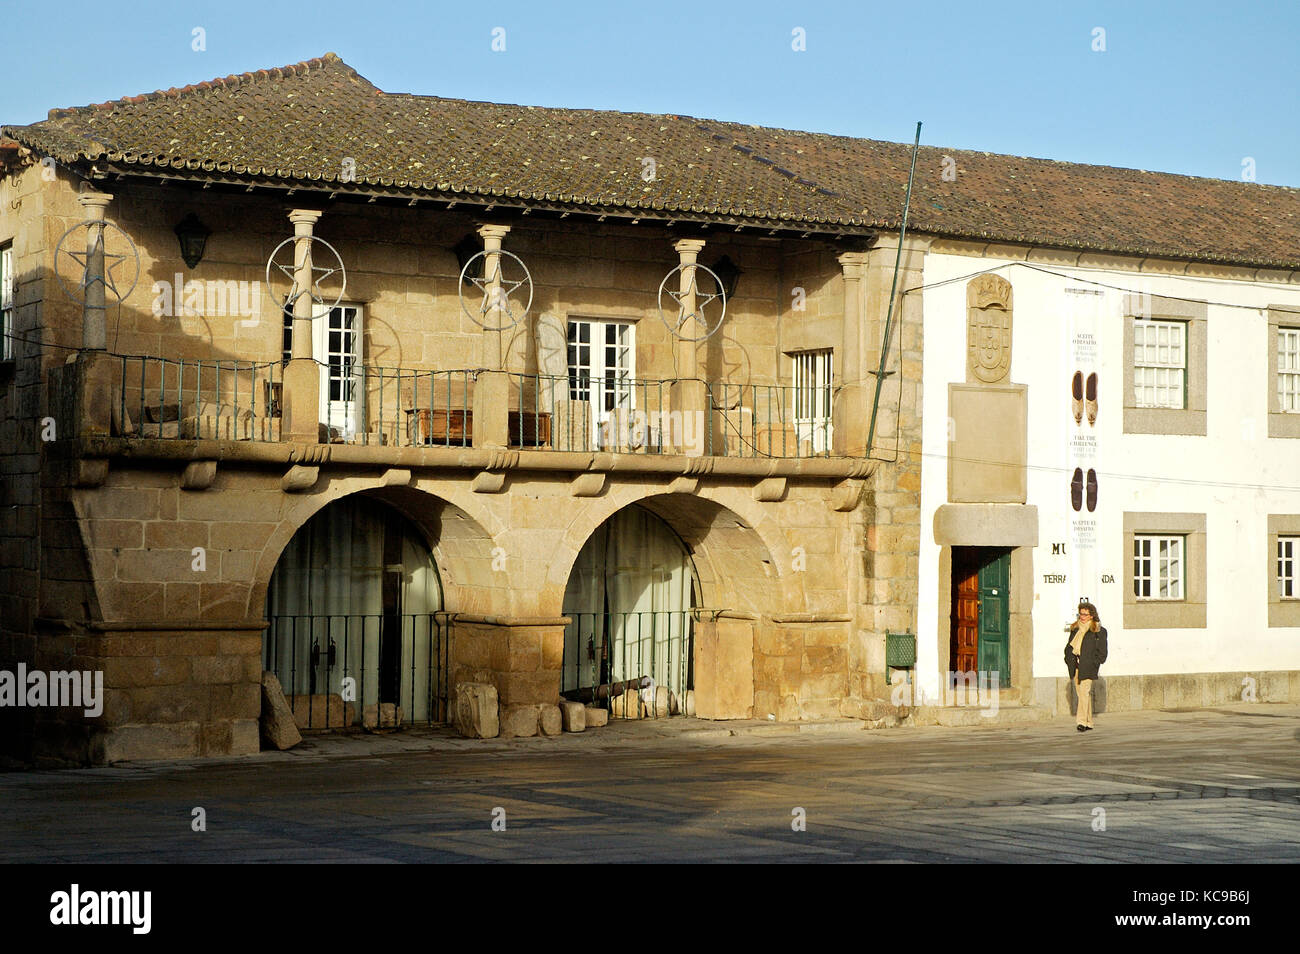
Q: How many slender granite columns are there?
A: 5